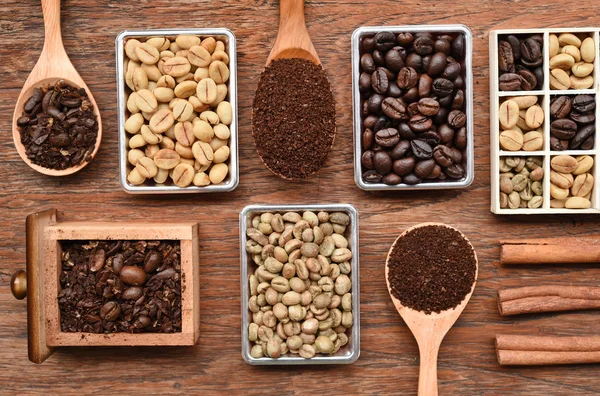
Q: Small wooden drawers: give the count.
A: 1